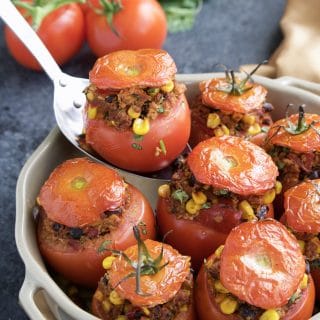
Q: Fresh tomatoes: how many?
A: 2